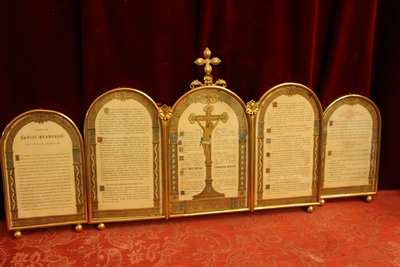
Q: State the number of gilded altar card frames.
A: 5